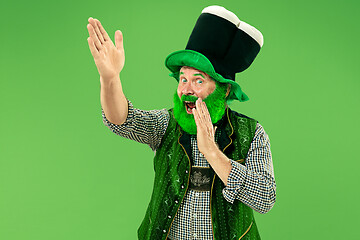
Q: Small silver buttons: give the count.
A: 5